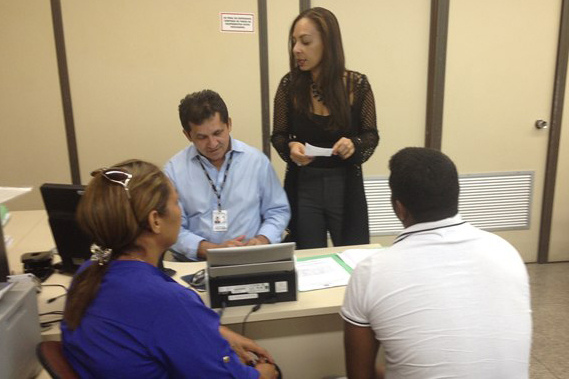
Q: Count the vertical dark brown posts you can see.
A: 5